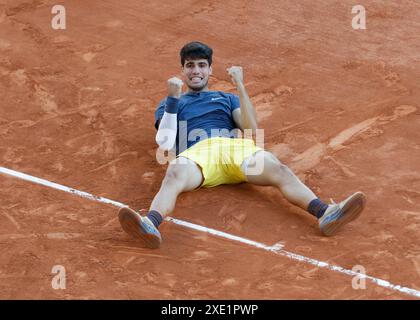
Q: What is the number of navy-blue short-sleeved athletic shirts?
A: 1